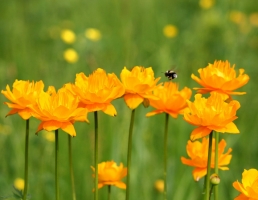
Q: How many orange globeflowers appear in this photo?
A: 10